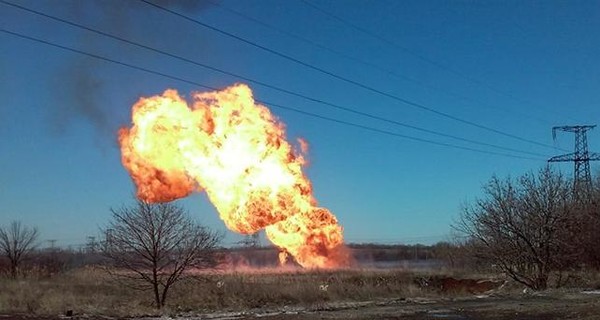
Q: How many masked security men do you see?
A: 0